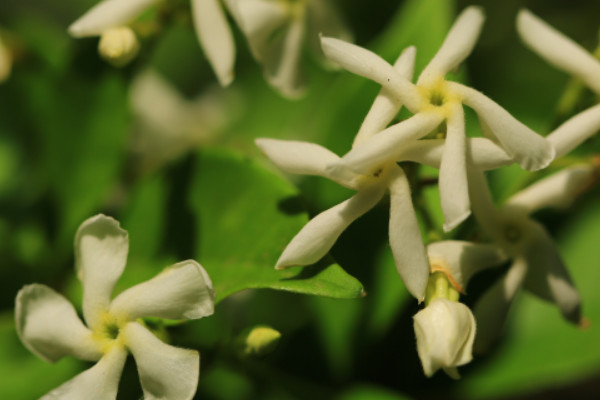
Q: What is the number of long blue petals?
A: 0